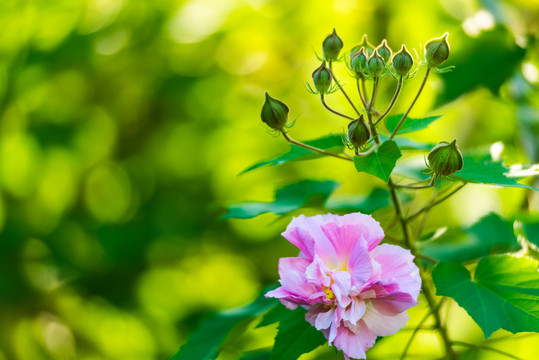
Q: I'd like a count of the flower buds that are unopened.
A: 11